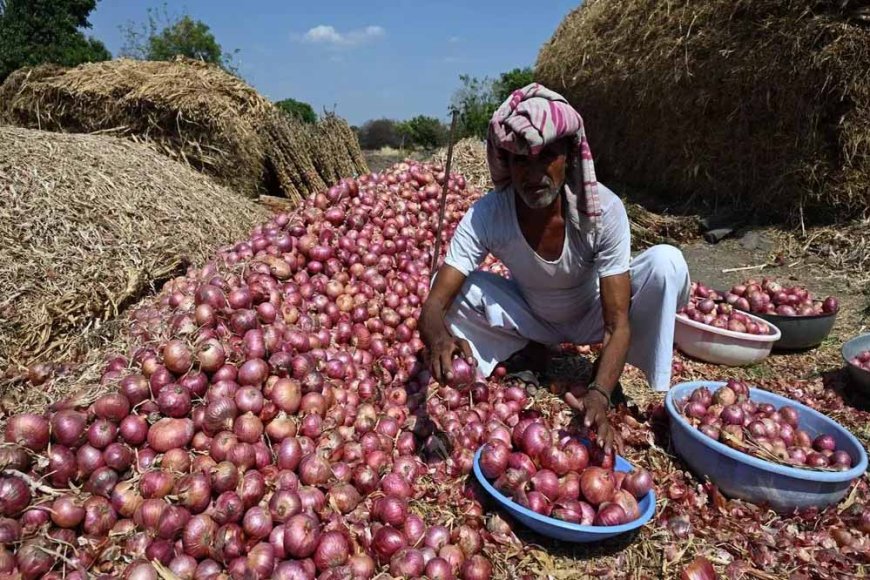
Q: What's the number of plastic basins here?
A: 5